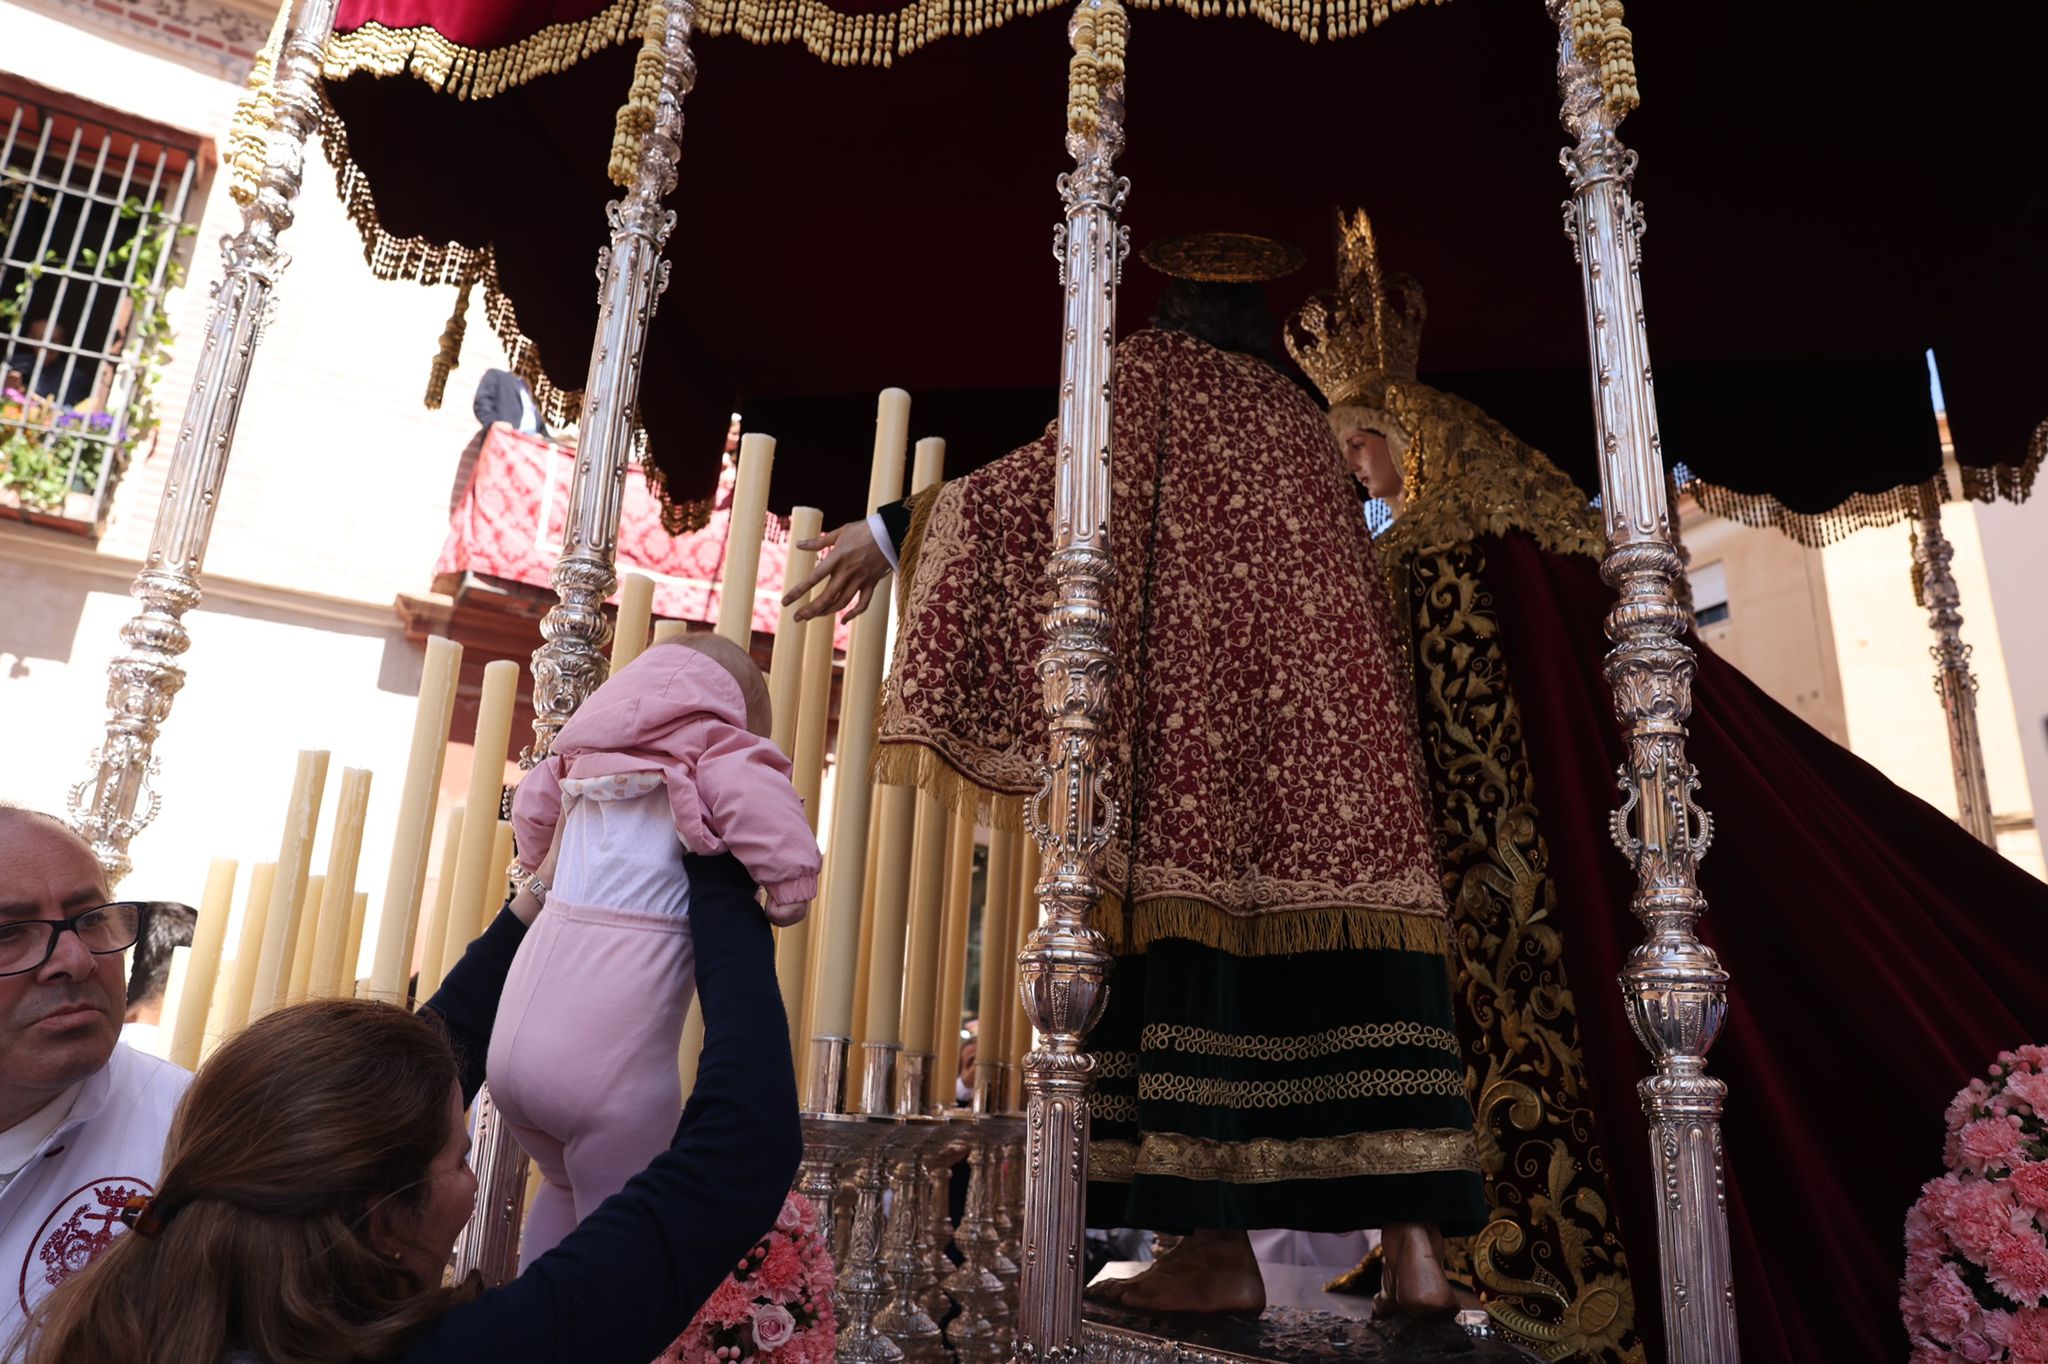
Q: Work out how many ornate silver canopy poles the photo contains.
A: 5